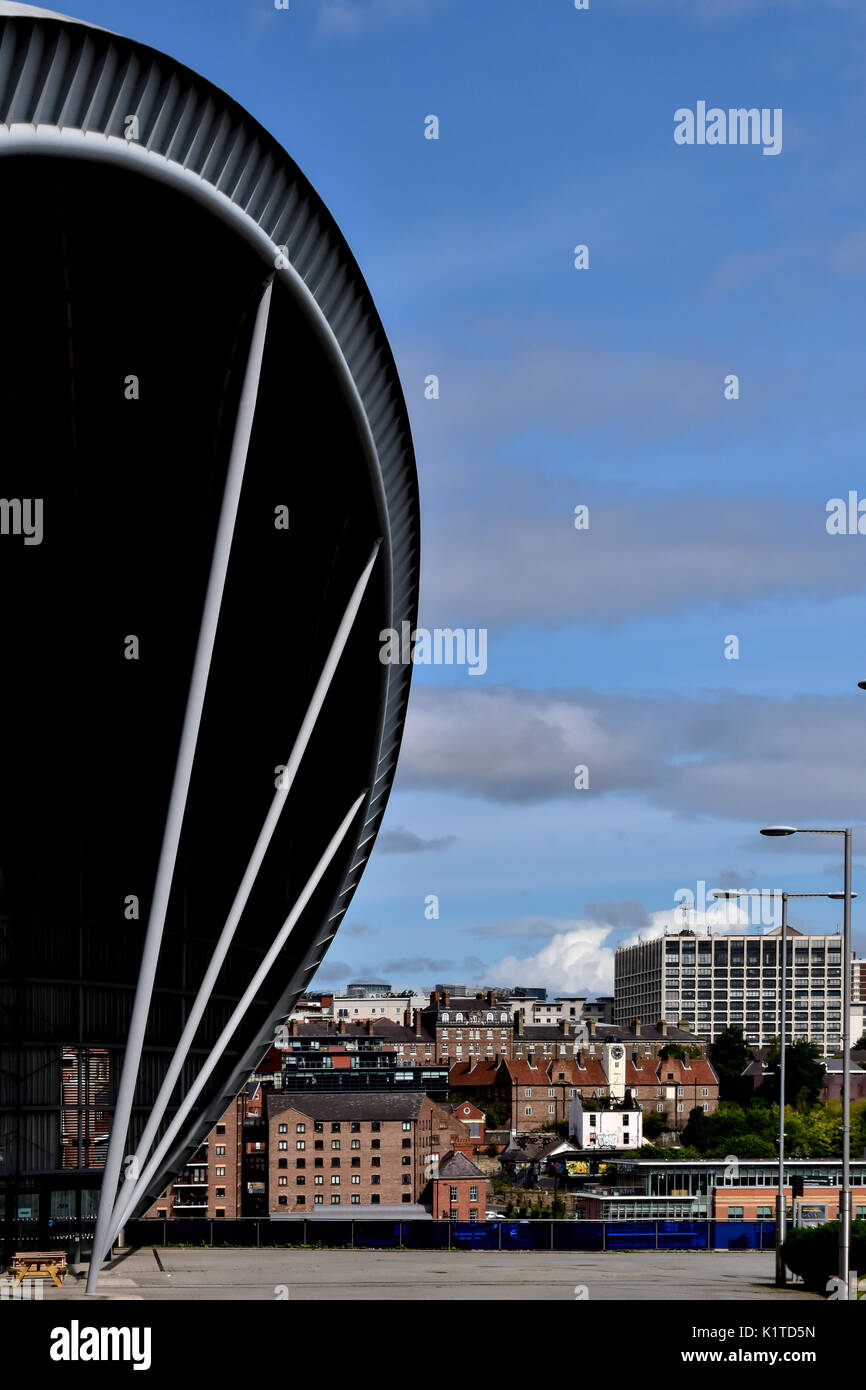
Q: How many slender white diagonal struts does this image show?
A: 3